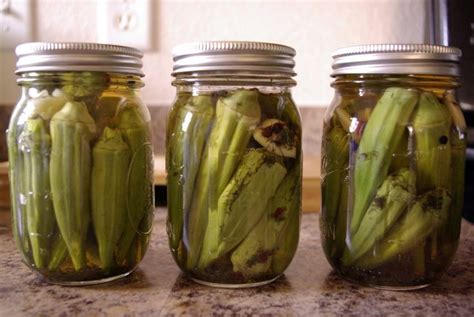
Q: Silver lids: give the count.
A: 3